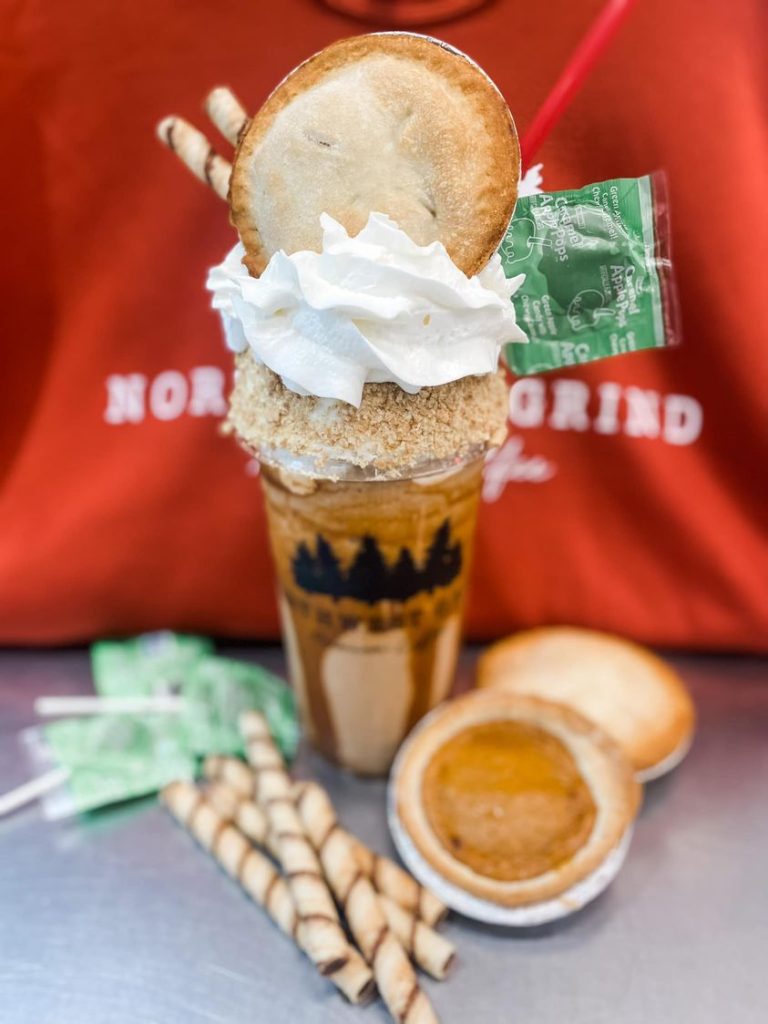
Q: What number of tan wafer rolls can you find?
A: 7